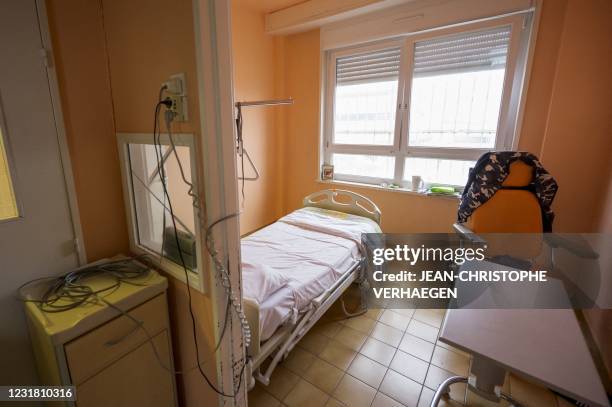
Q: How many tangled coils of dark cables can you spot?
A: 1